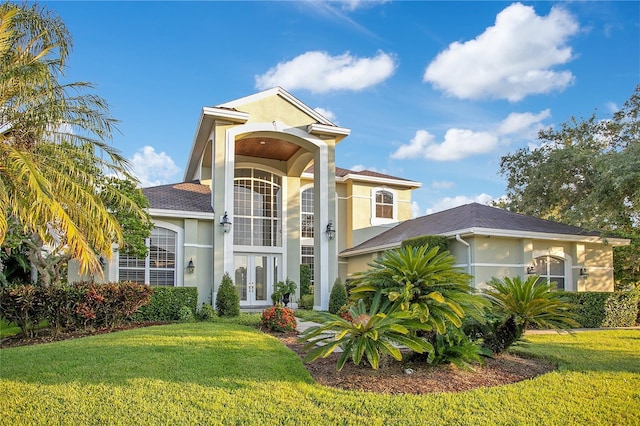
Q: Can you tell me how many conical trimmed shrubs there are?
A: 2